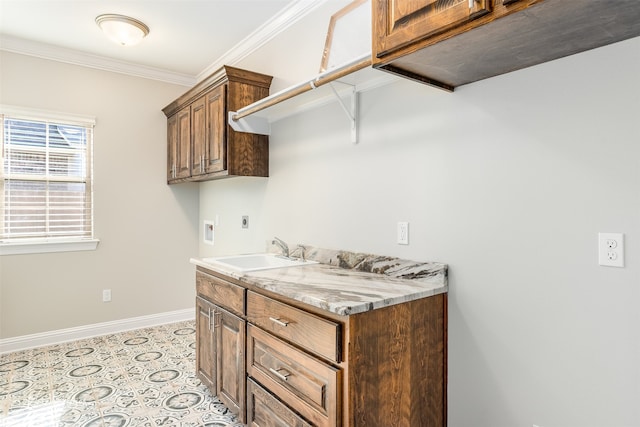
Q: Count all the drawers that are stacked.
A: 3